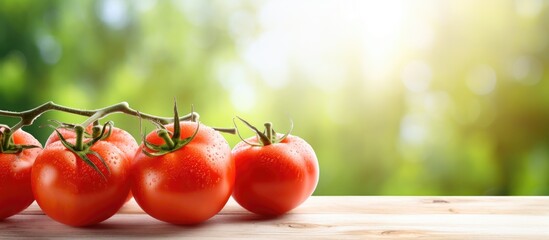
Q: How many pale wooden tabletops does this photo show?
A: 1